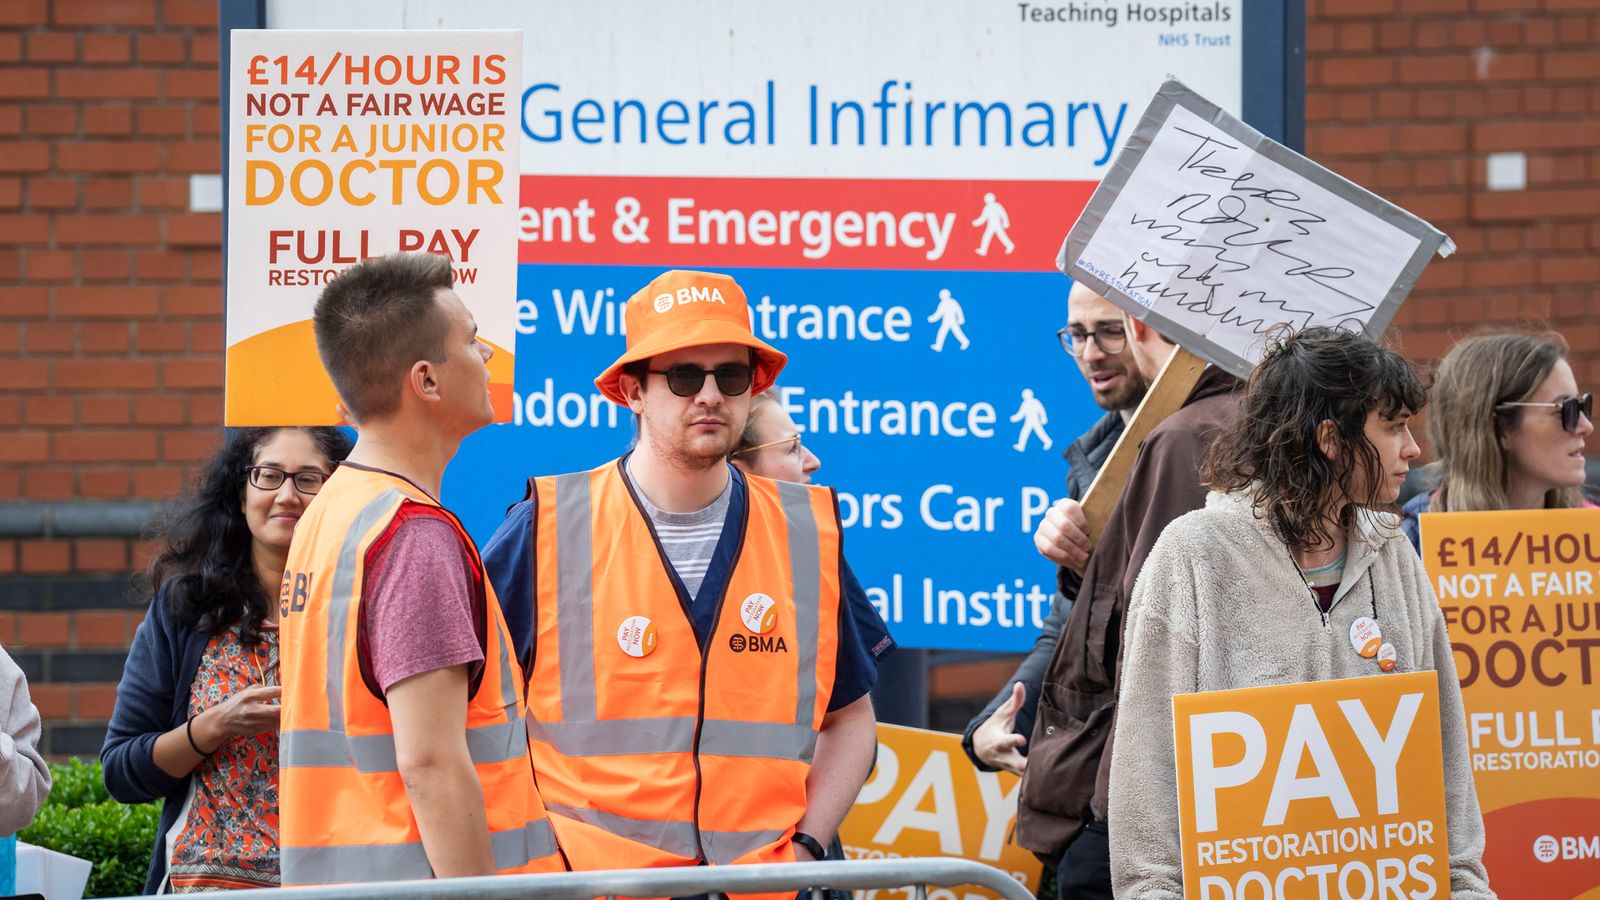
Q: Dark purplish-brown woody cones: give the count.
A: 0